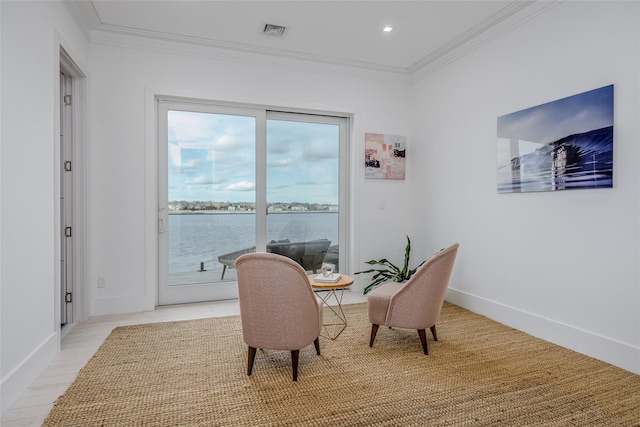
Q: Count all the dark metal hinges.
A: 4